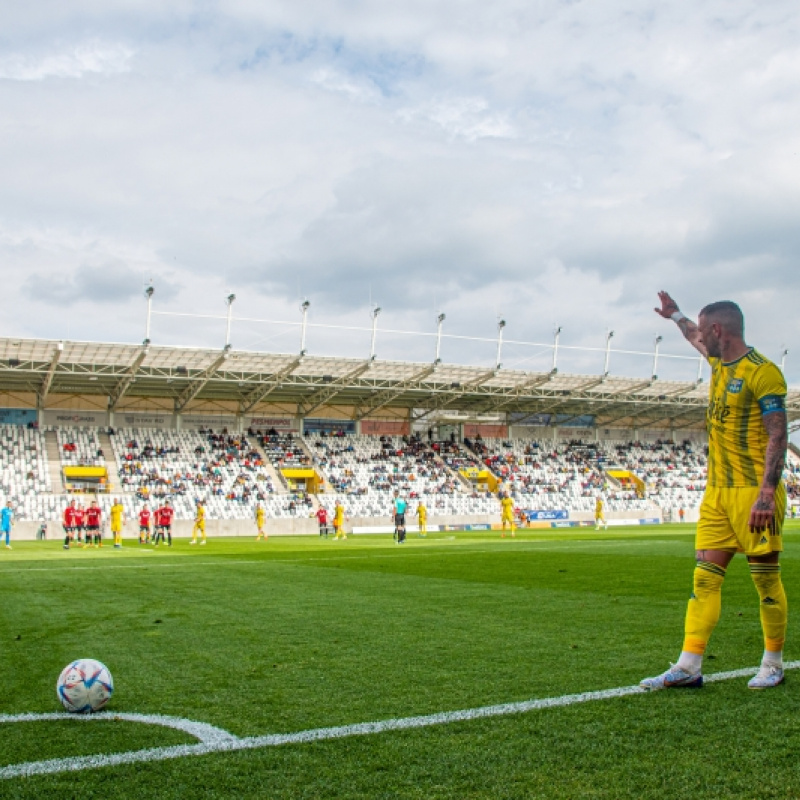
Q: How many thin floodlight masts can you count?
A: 11